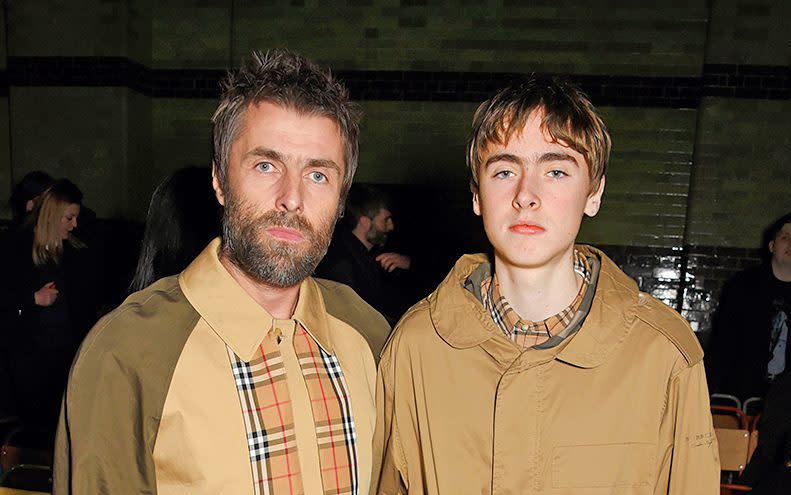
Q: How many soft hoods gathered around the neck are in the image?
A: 1